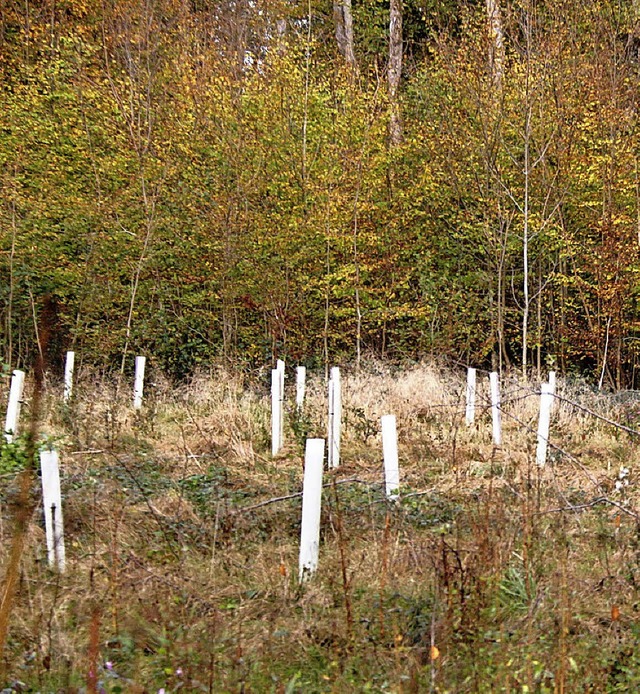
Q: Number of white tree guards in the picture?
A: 14